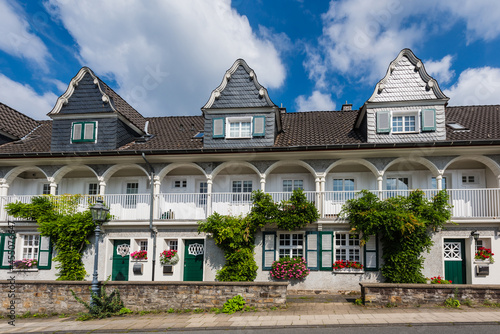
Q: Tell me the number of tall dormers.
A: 3